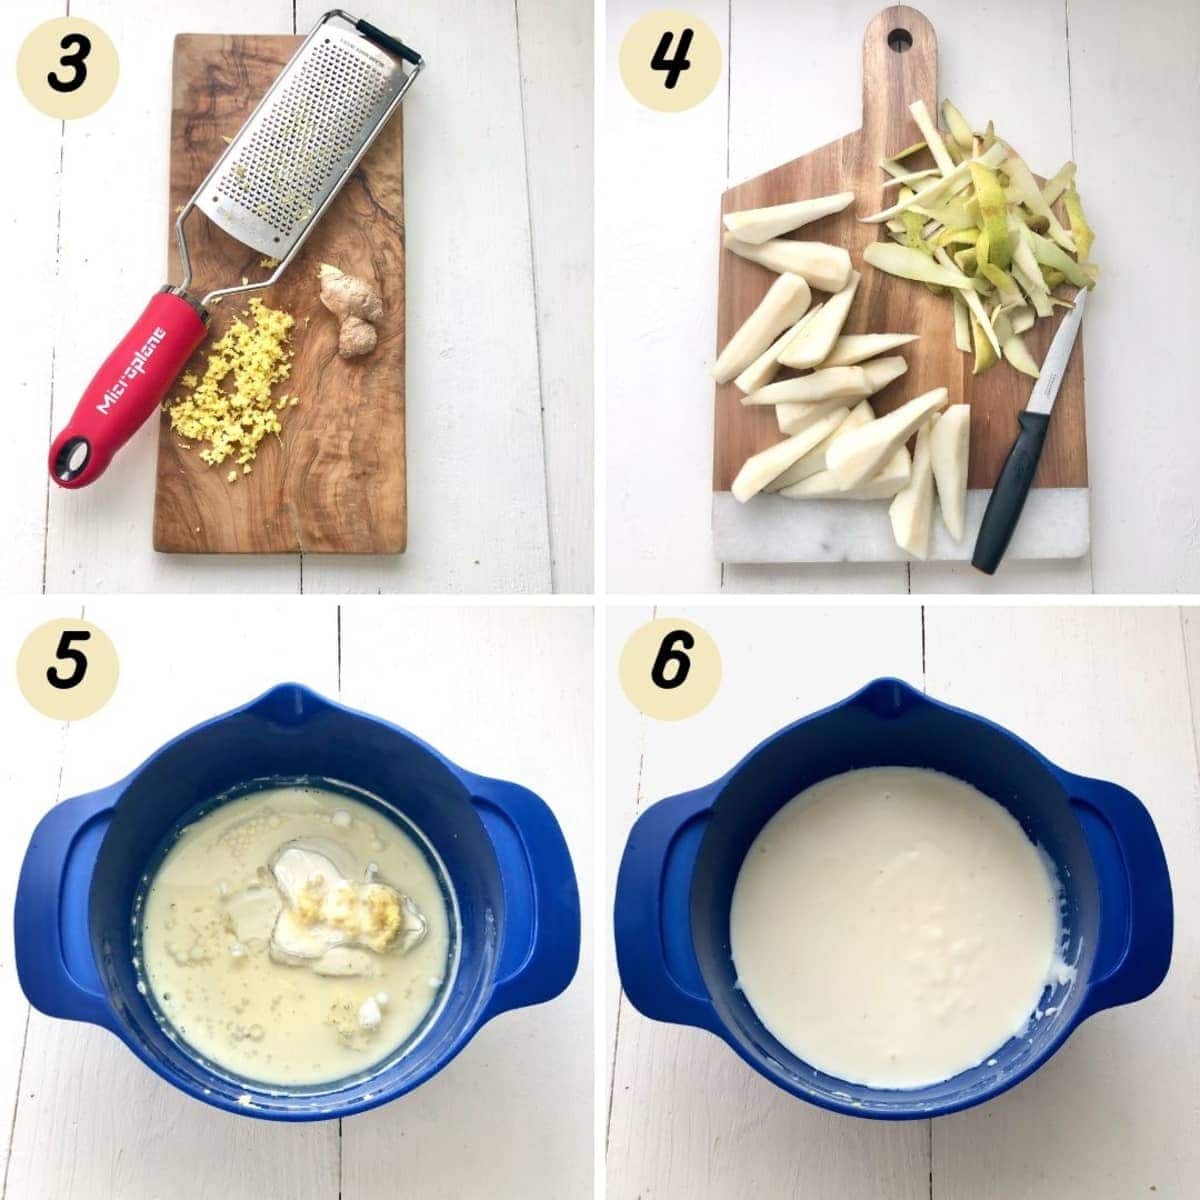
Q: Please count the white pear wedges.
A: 14